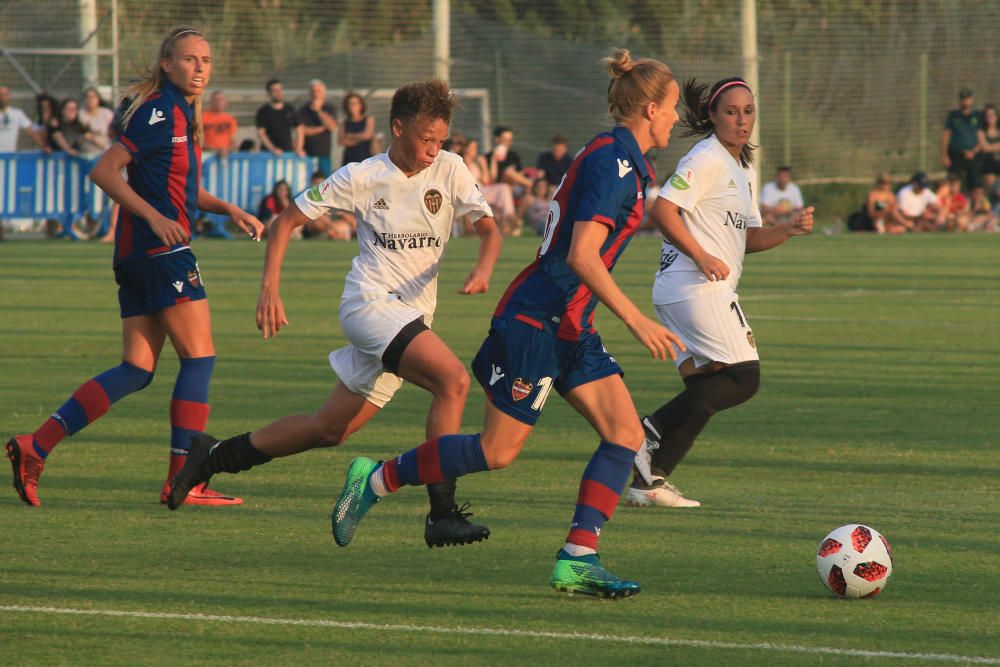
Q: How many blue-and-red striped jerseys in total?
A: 2